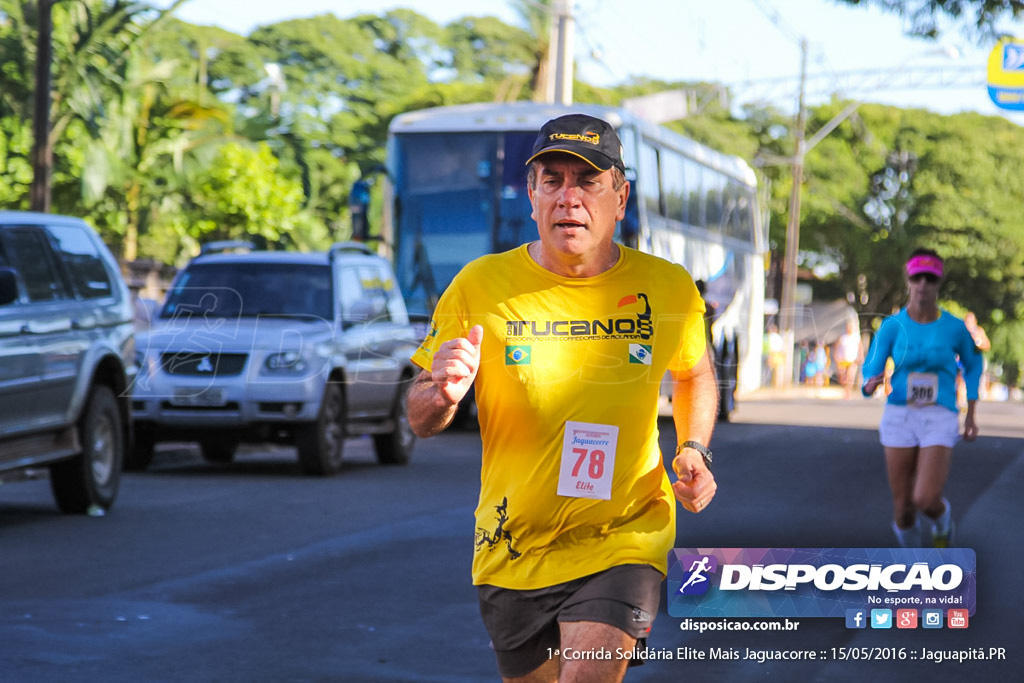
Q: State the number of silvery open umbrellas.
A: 0